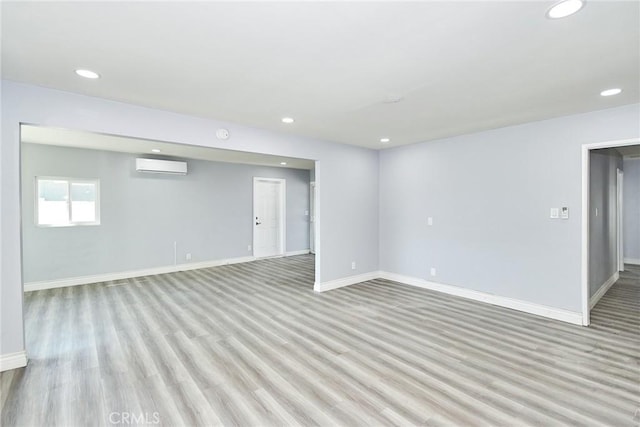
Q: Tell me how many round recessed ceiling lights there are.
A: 7